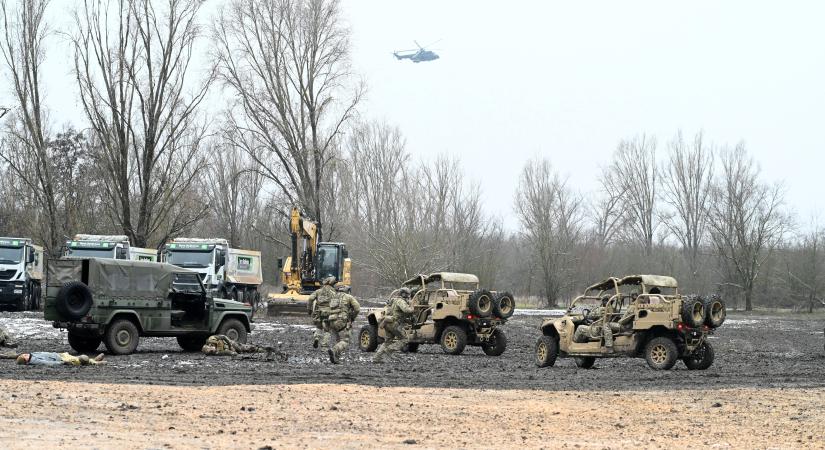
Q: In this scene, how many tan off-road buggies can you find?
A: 2